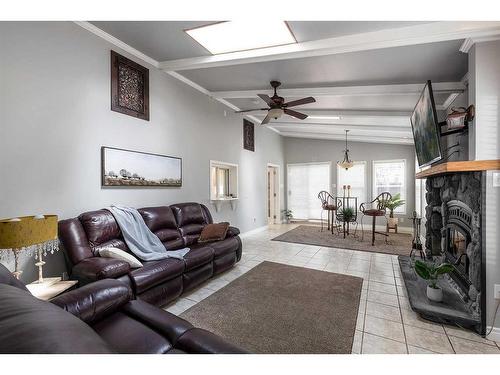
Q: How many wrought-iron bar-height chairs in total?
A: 2